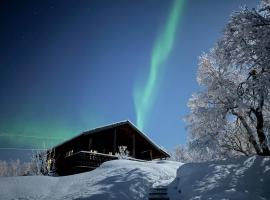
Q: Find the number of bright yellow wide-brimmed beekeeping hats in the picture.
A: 0